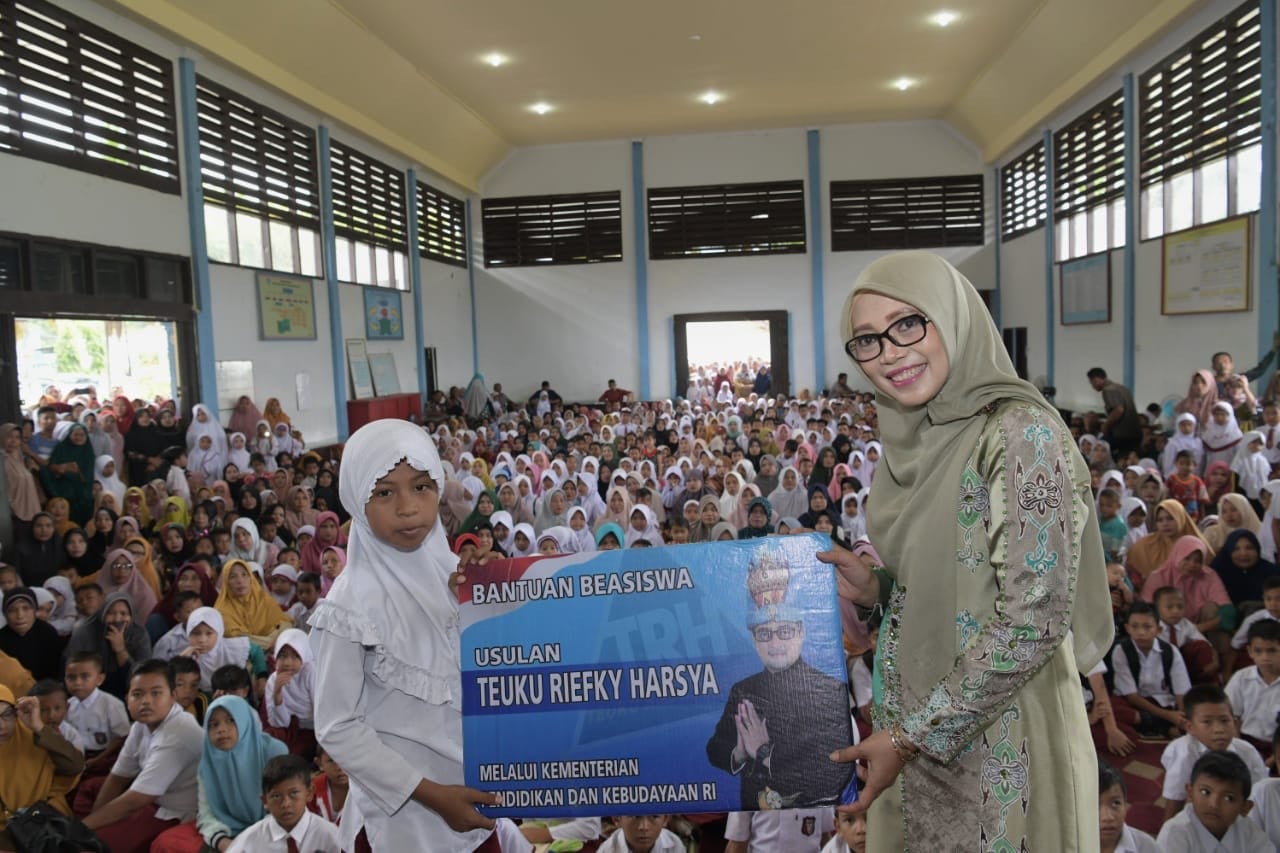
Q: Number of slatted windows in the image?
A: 10